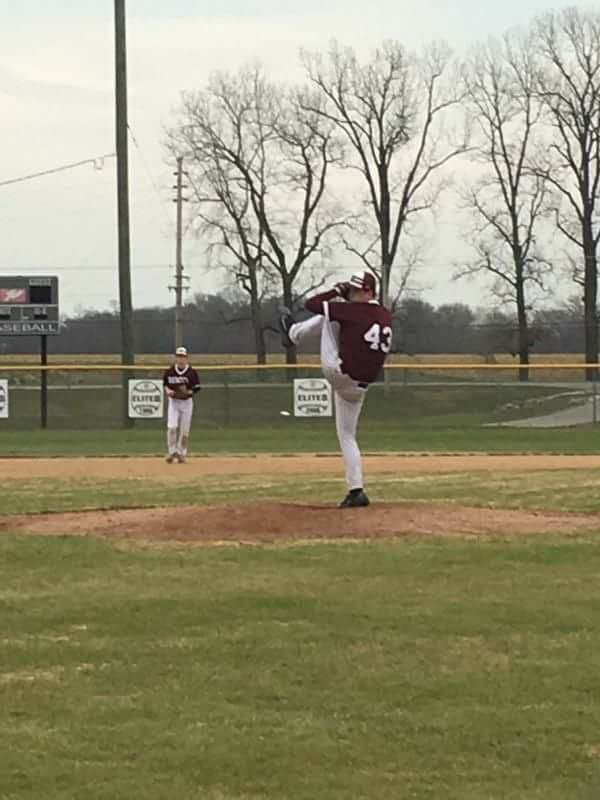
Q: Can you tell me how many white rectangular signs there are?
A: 3